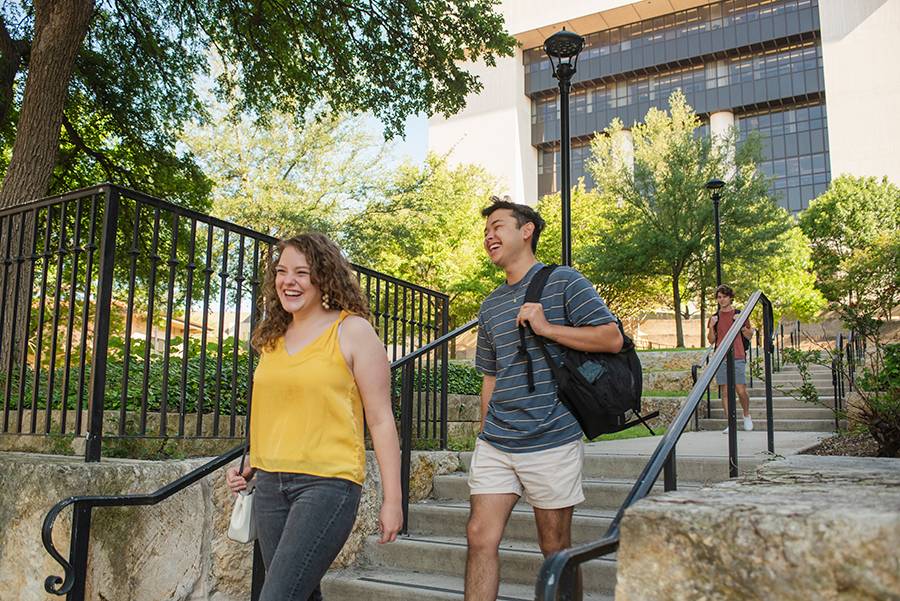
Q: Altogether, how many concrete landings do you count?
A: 1